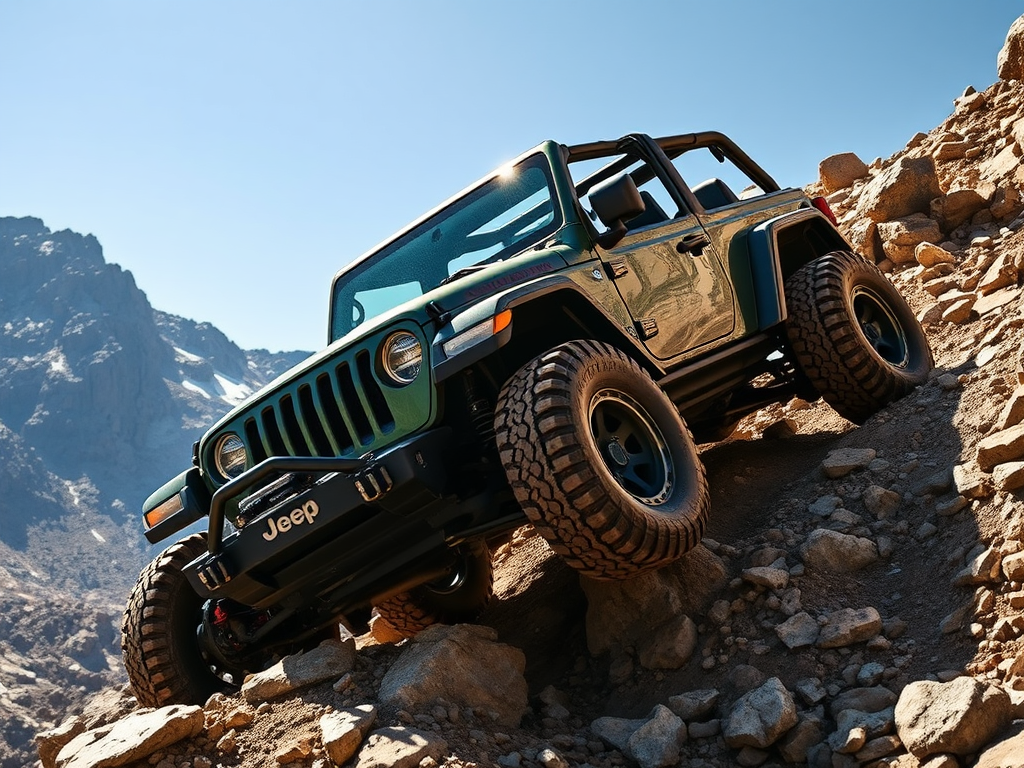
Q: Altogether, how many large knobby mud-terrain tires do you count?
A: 4